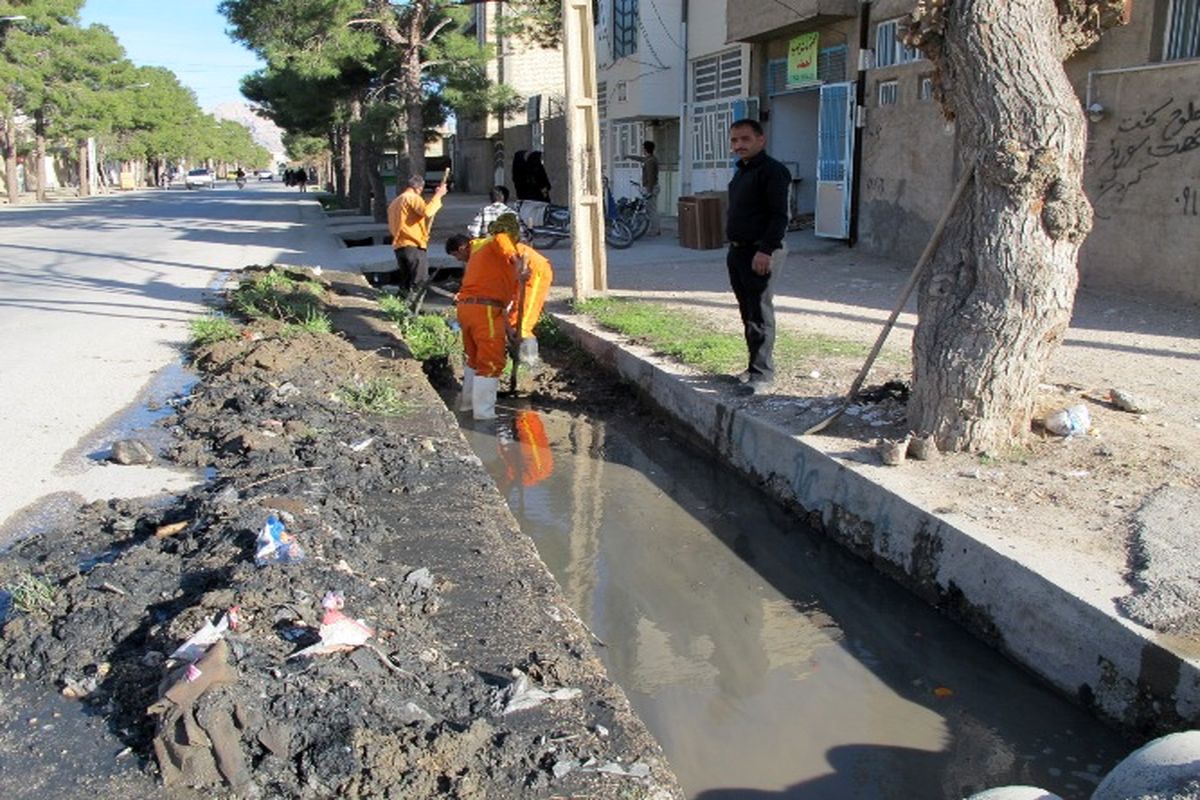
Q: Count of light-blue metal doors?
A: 1